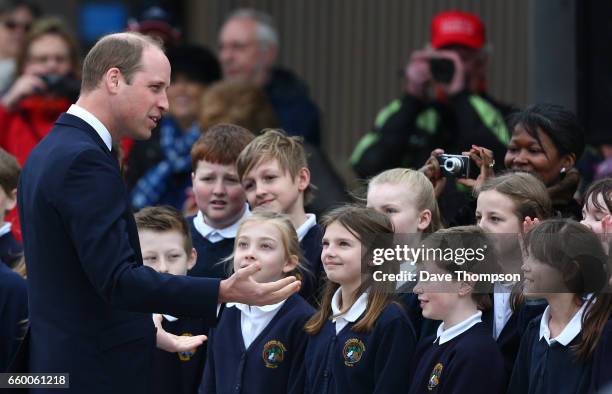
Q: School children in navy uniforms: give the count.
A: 11